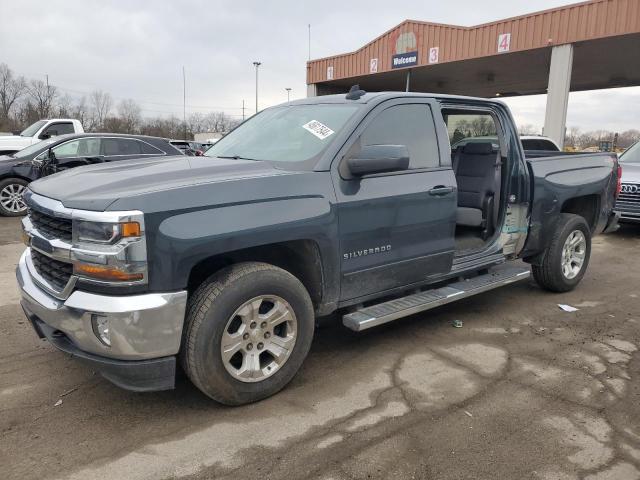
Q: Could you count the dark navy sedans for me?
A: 1